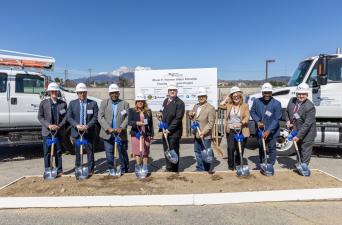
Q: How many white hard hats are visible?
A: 9